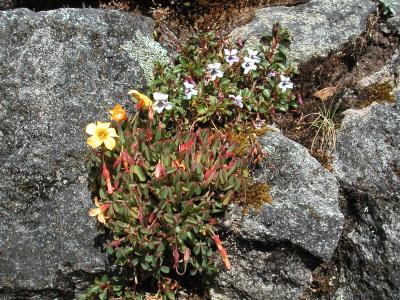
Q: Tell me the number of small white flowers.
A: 8